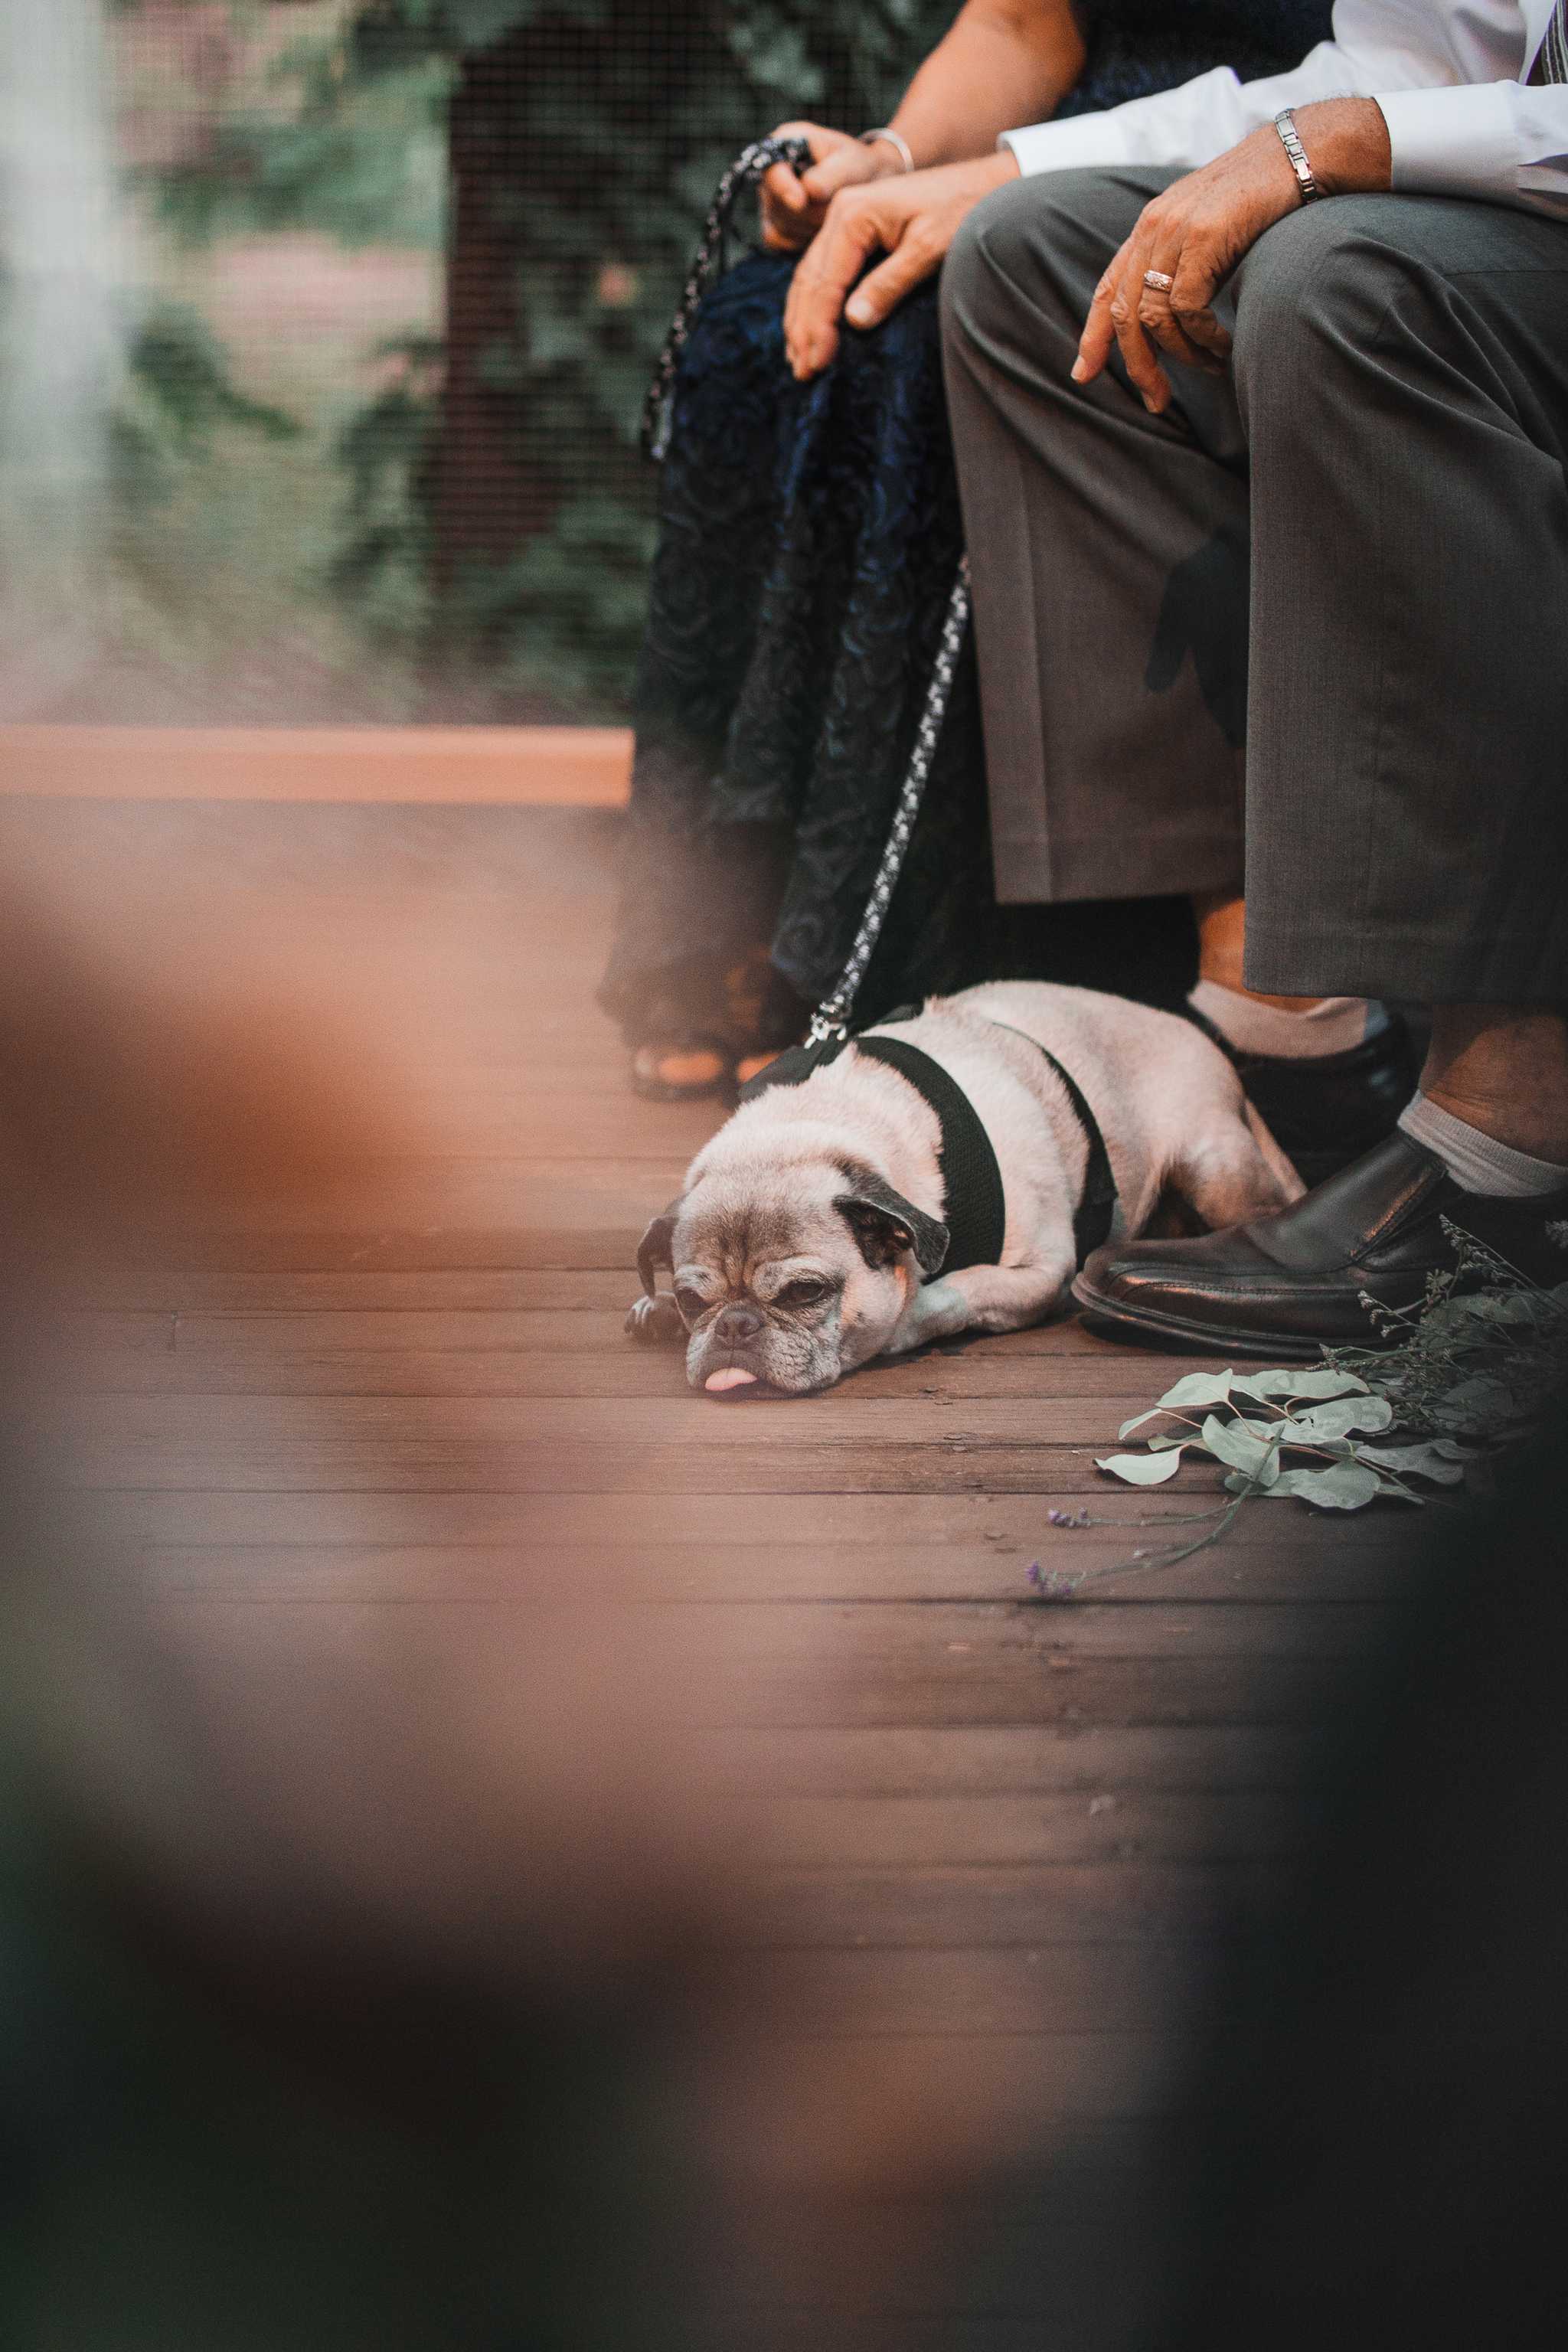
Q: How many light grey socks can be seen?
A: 2